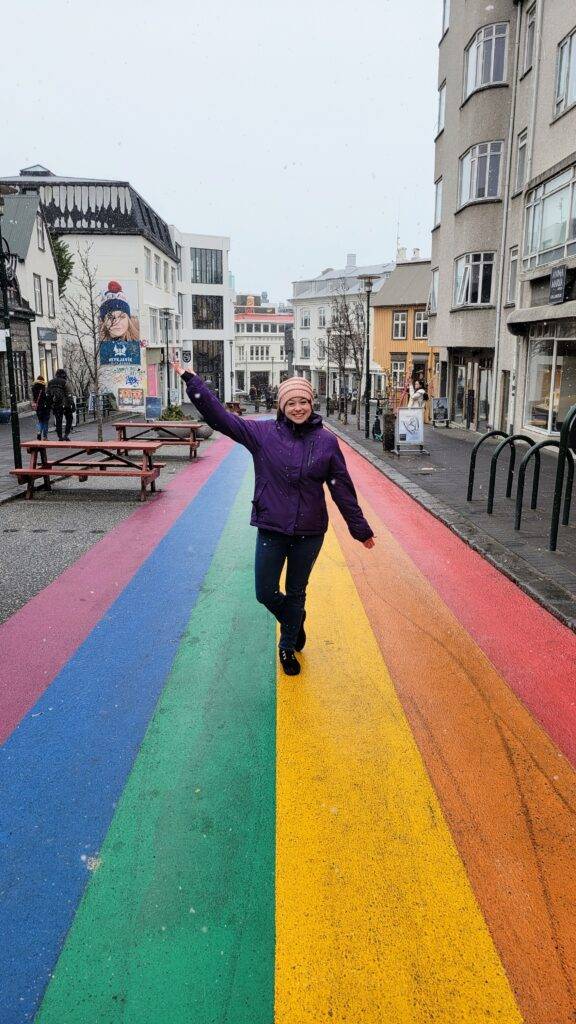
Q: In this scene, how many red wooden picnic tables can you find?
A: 2